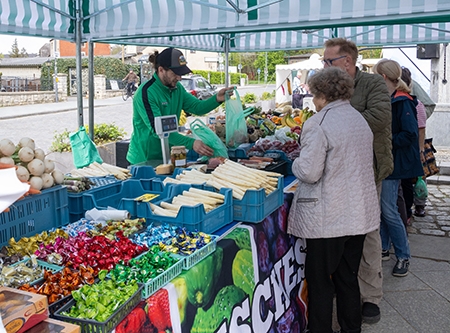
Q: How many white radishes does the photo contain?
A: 11